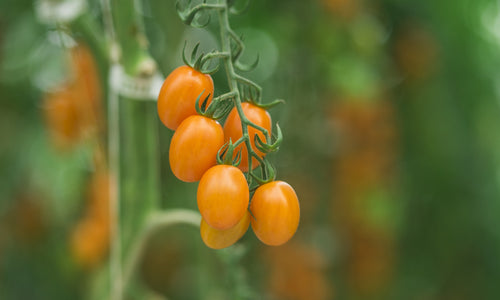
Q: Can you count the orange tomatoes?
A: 6